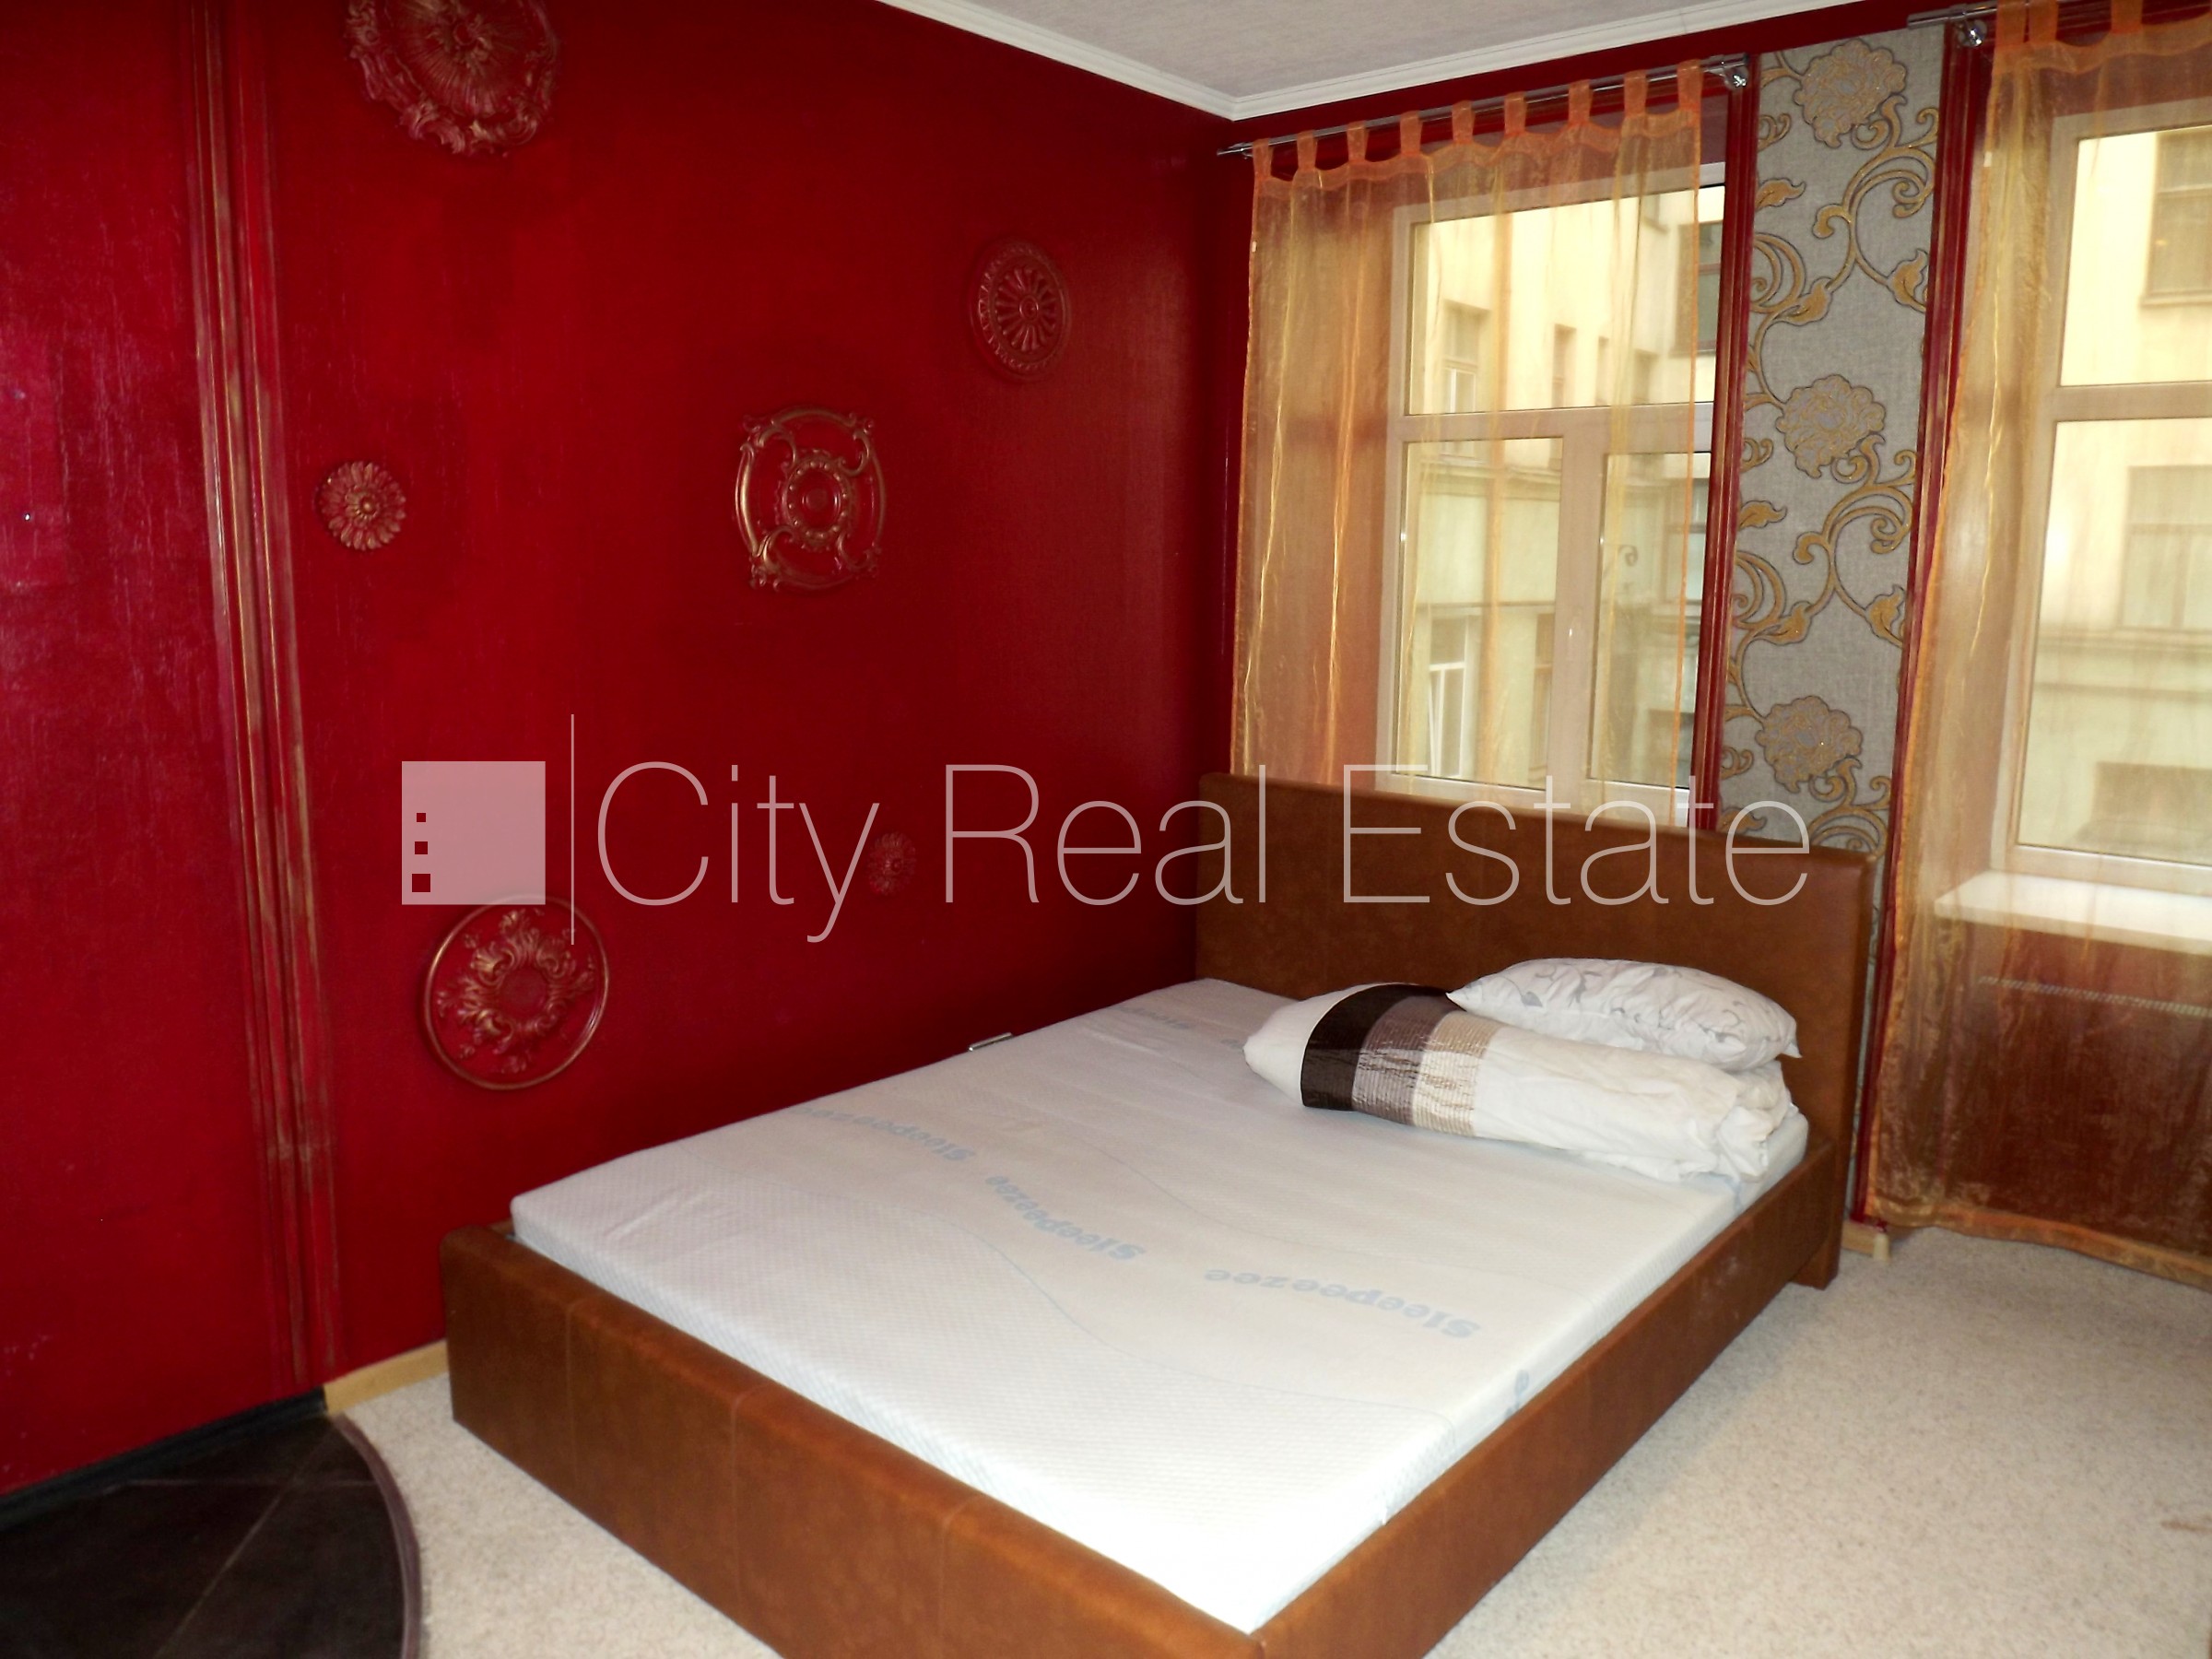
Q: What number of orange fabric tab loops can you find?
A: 12